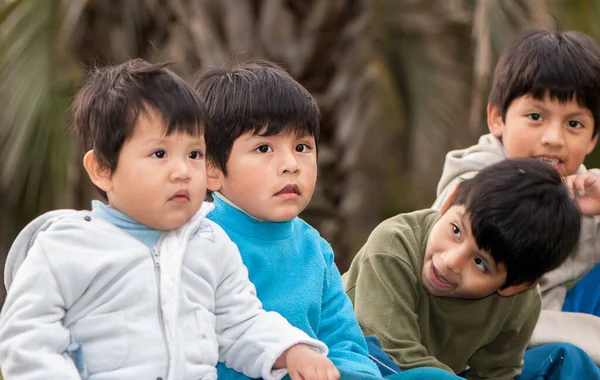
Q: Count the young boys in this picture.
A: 4